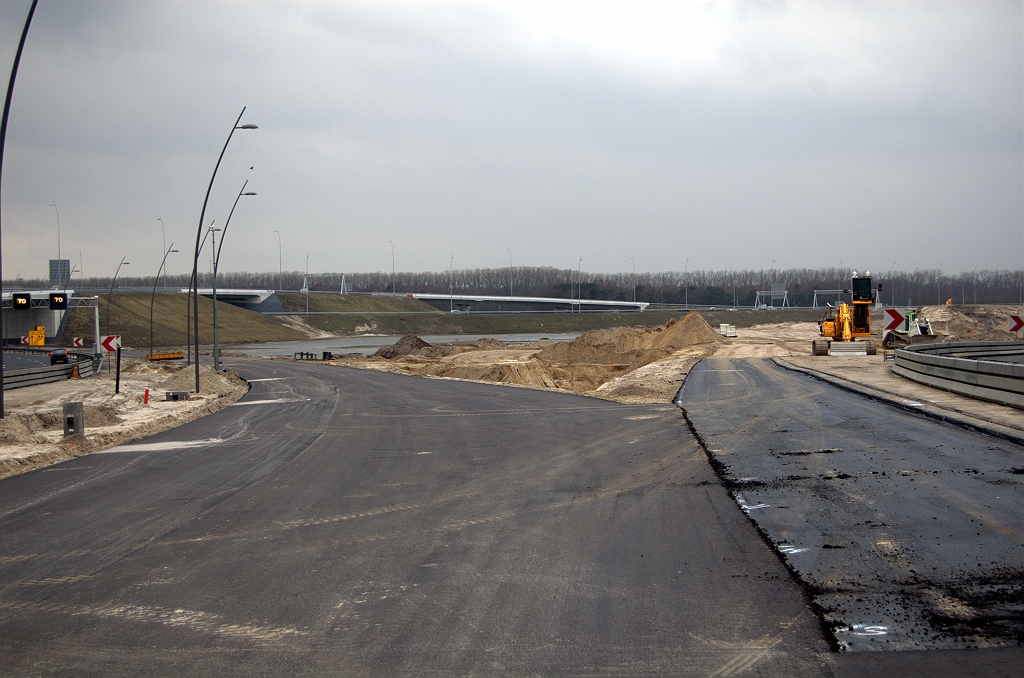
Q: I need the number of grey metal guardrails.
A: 2